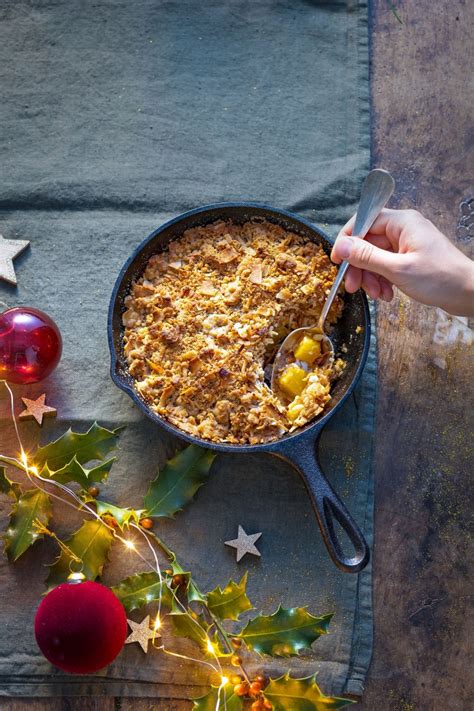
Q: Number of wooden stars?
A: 4